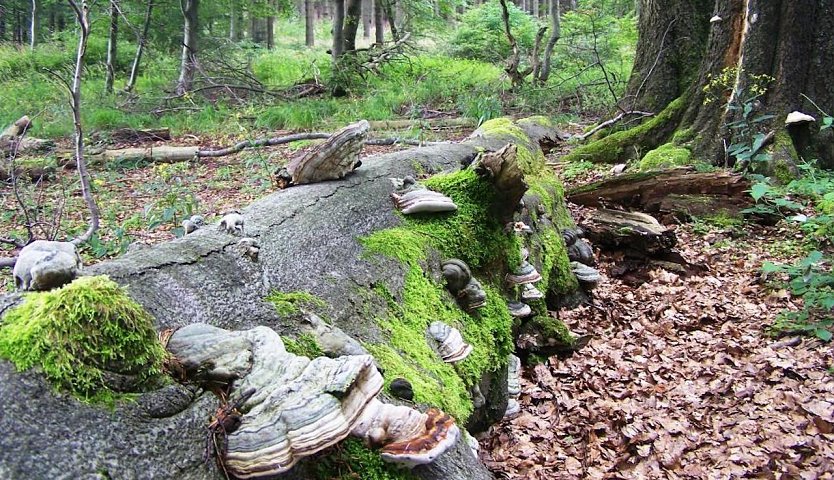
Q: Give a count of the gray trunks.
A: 1